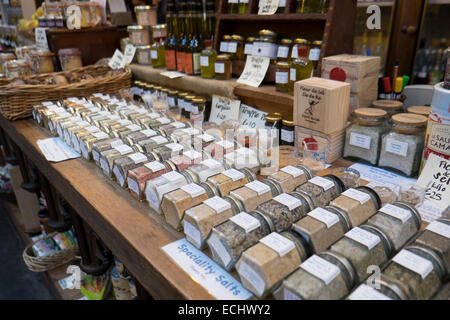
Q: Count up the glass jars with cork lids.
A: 4